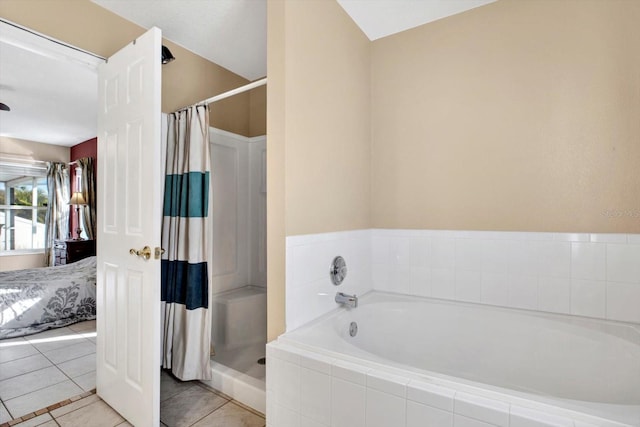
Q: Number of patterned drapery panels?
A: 2